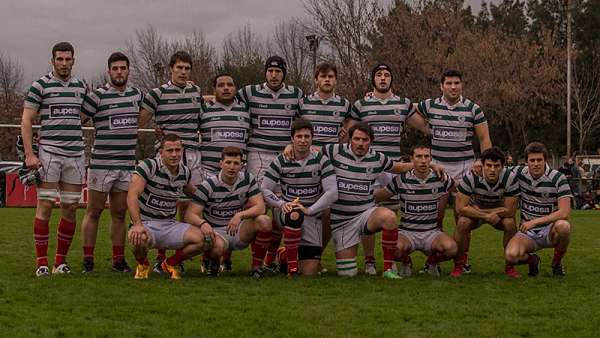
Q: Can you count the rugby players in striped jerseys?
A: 15